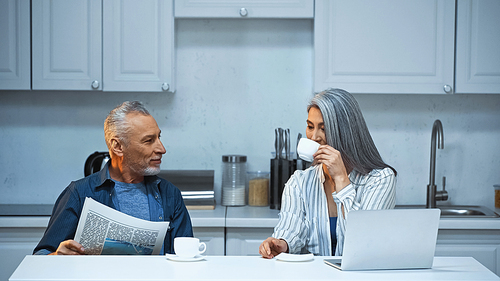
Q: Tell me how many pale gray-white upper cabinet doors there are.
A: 6